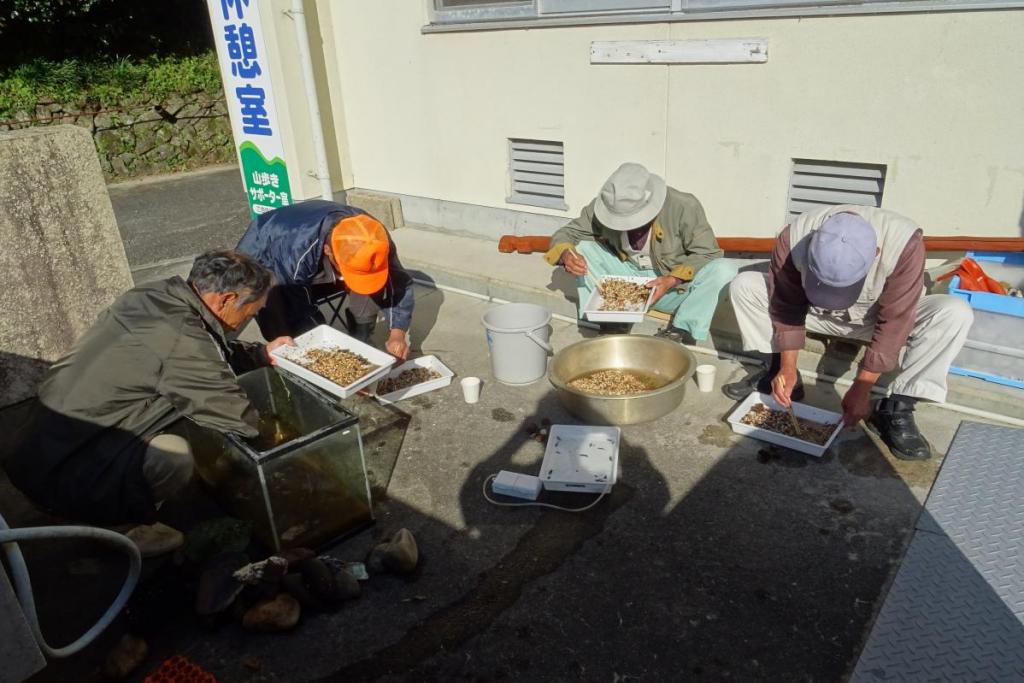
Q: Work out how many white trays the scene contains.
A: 5